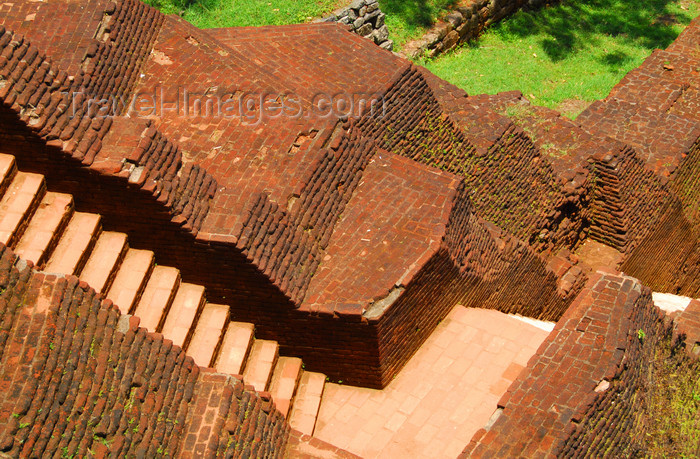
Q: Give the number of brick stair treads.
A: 13